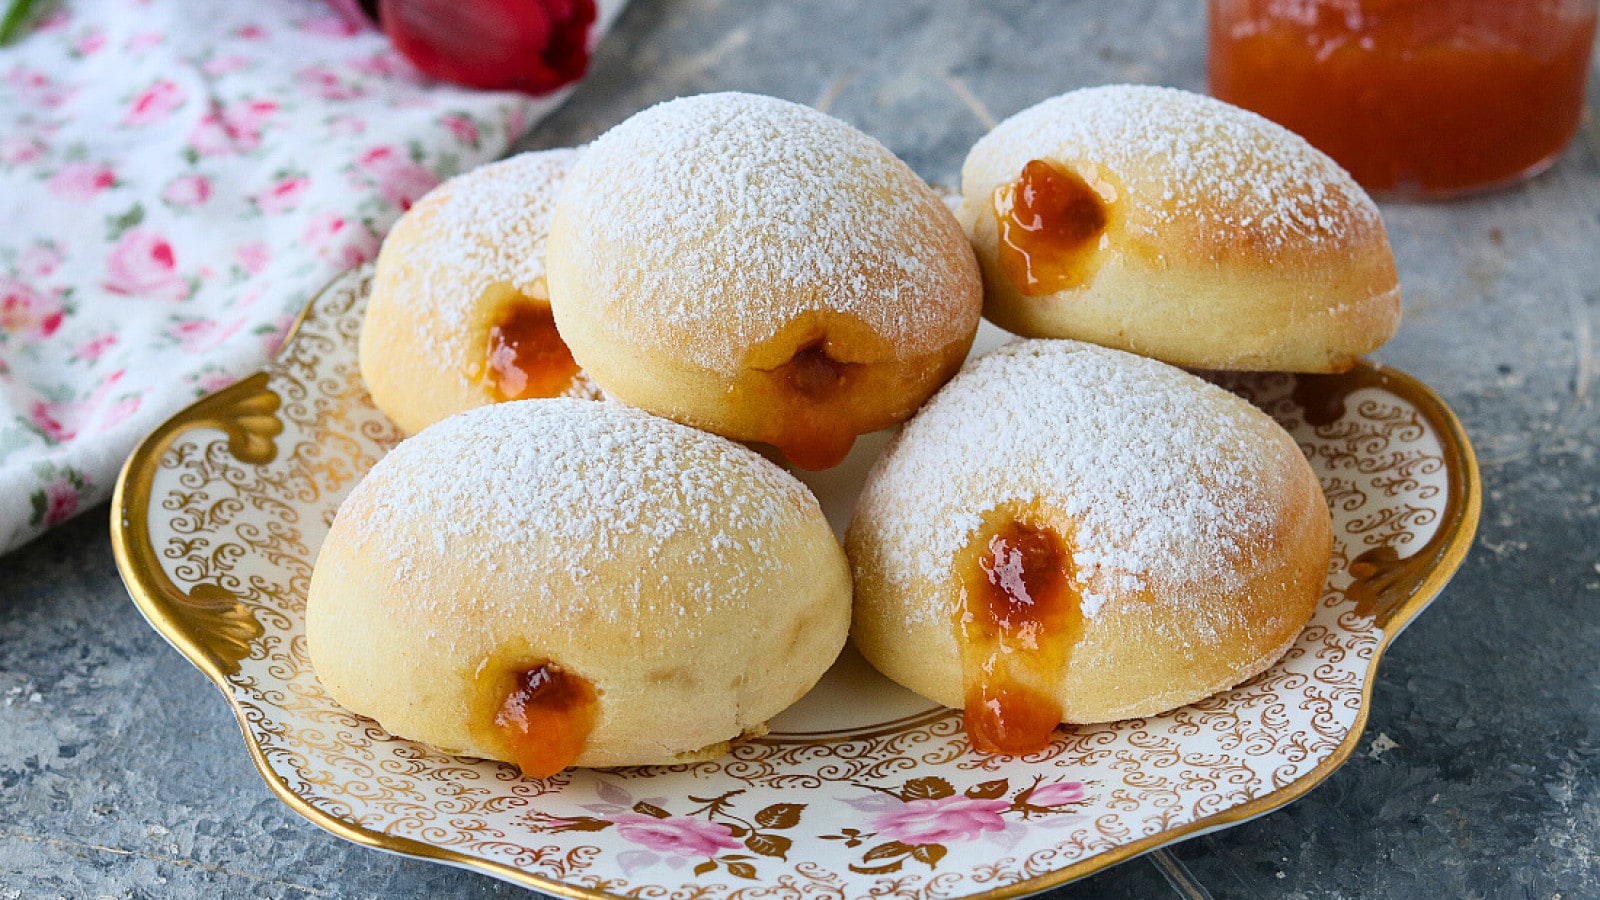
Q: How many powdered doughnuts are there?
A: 5